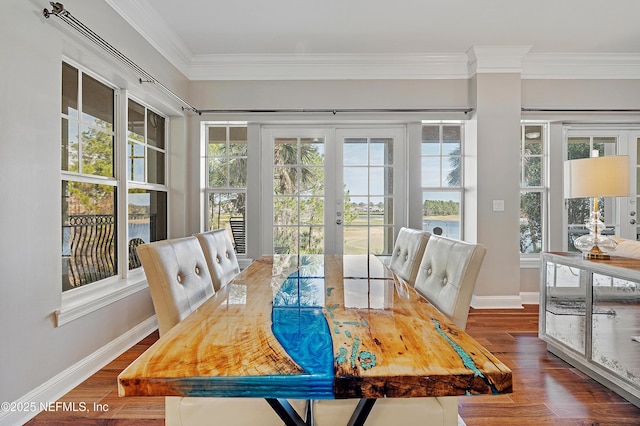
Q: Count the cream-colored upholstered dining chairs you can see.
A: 4